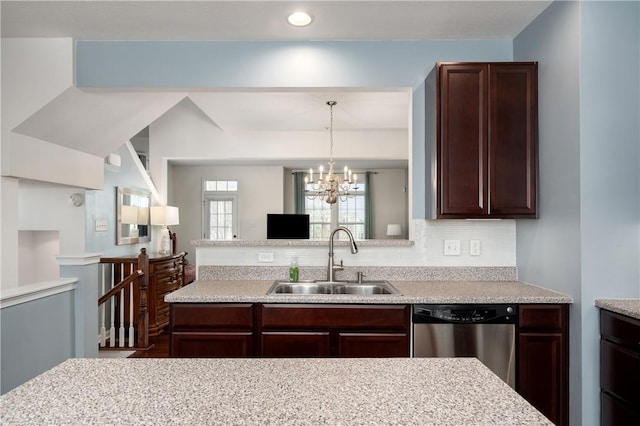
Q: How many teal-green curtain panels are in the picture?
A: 2